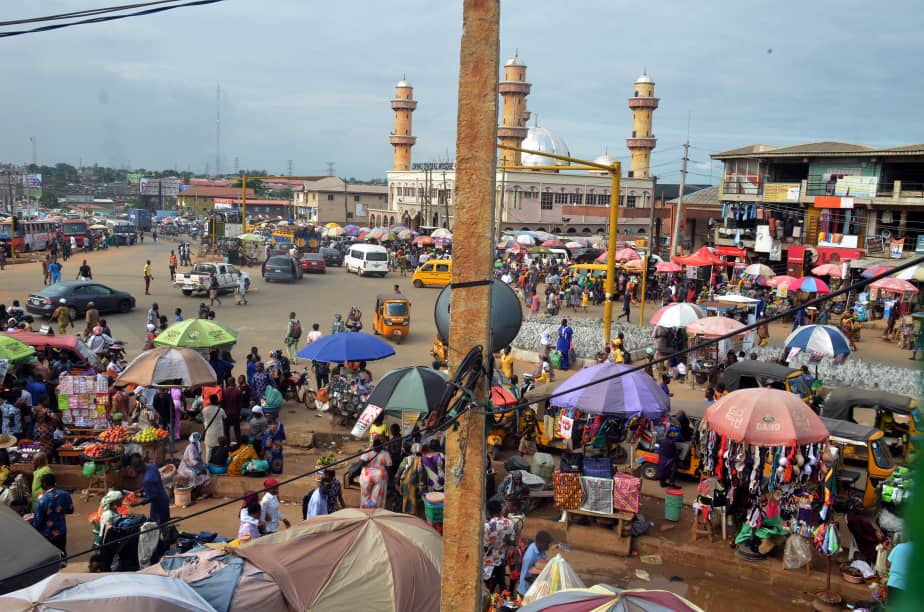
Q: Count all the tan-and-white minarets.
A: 3